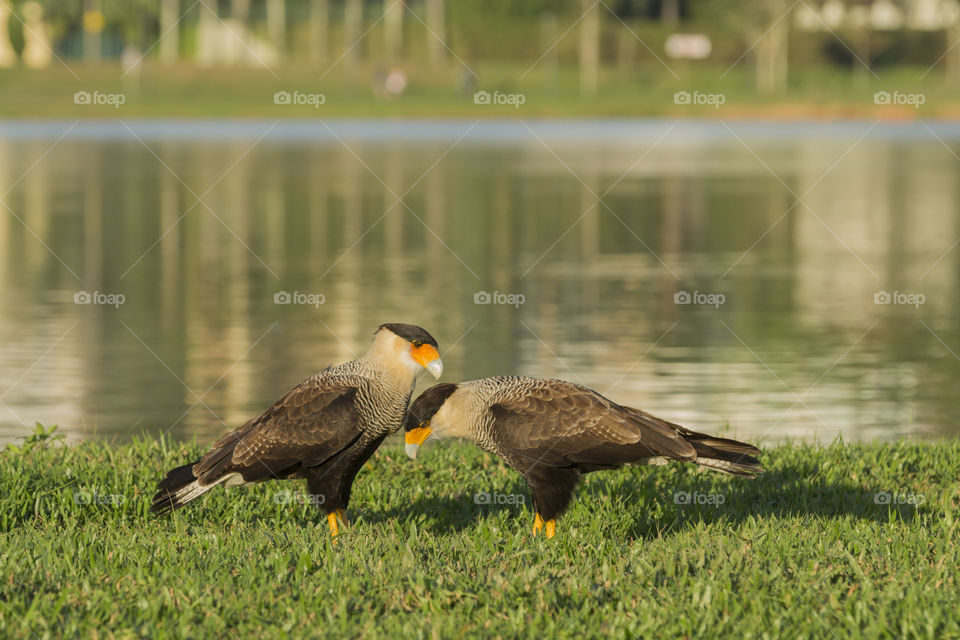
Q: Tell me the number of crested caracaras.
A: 2